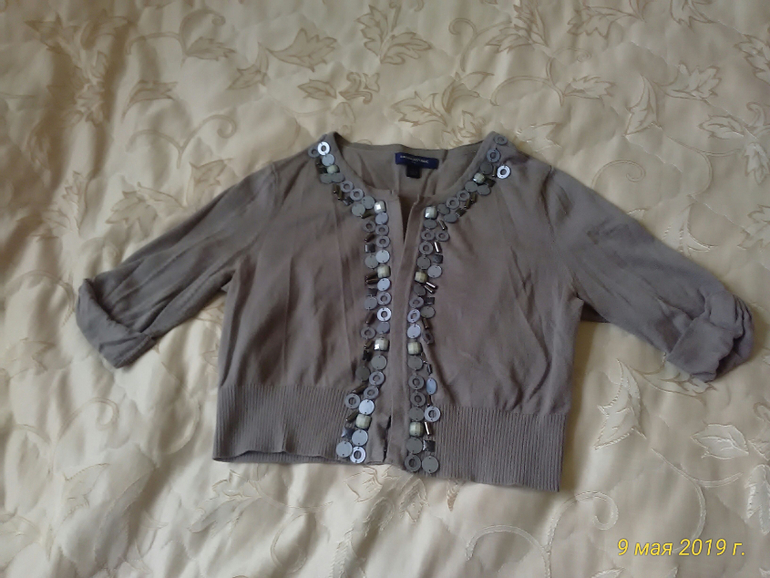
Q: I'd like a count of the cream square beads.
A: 10